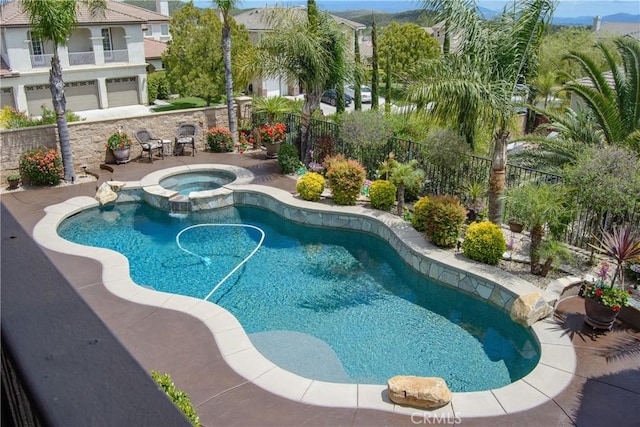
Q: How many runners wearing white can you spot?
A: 0